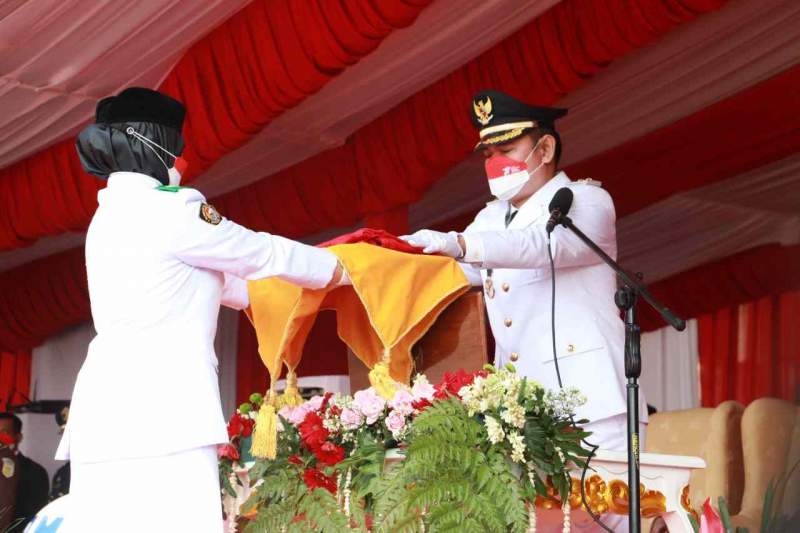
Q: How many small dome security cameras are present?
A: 0